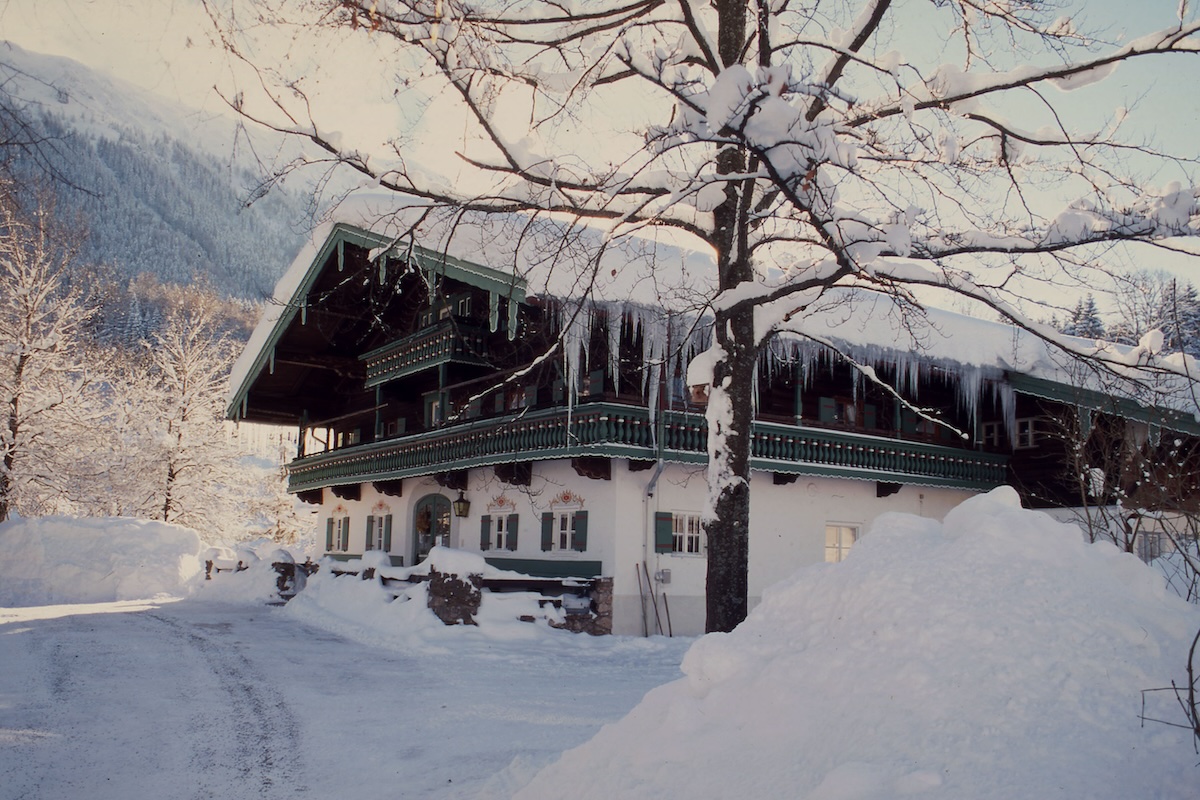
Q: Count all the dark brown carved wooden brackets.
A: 9